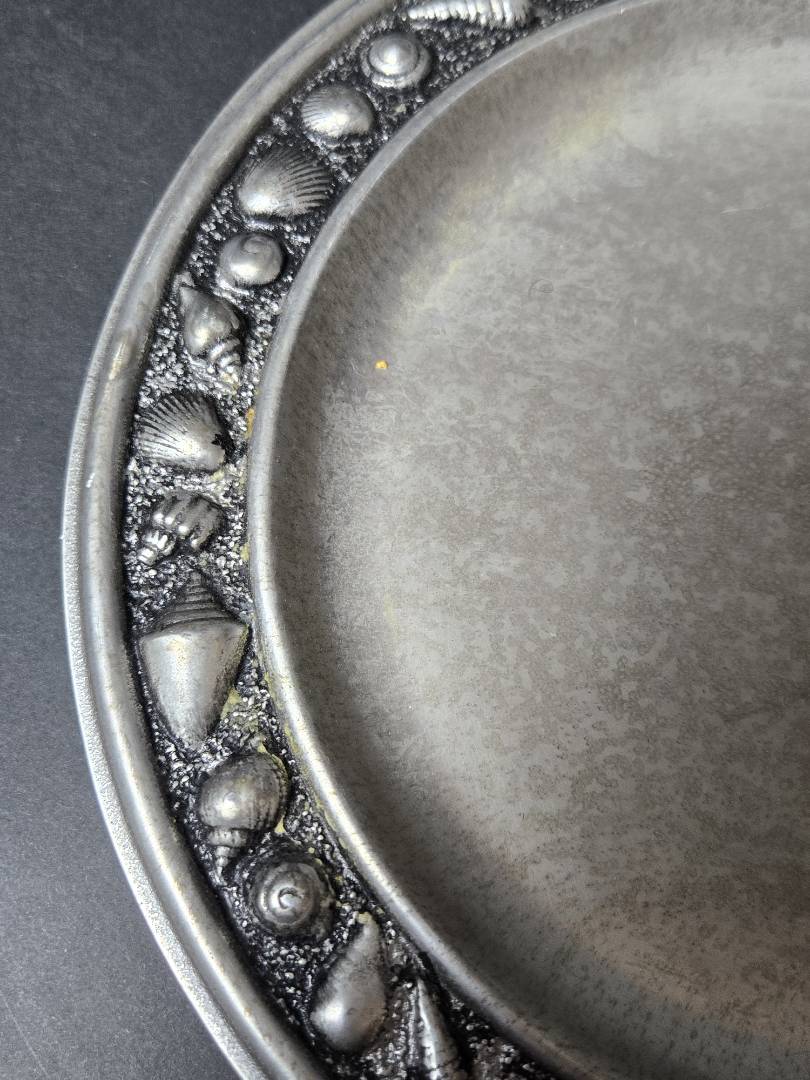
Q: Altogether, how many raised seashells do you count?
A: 13